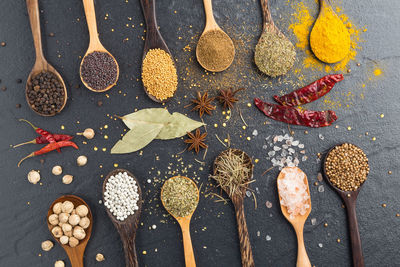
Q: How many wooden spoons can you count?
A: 12